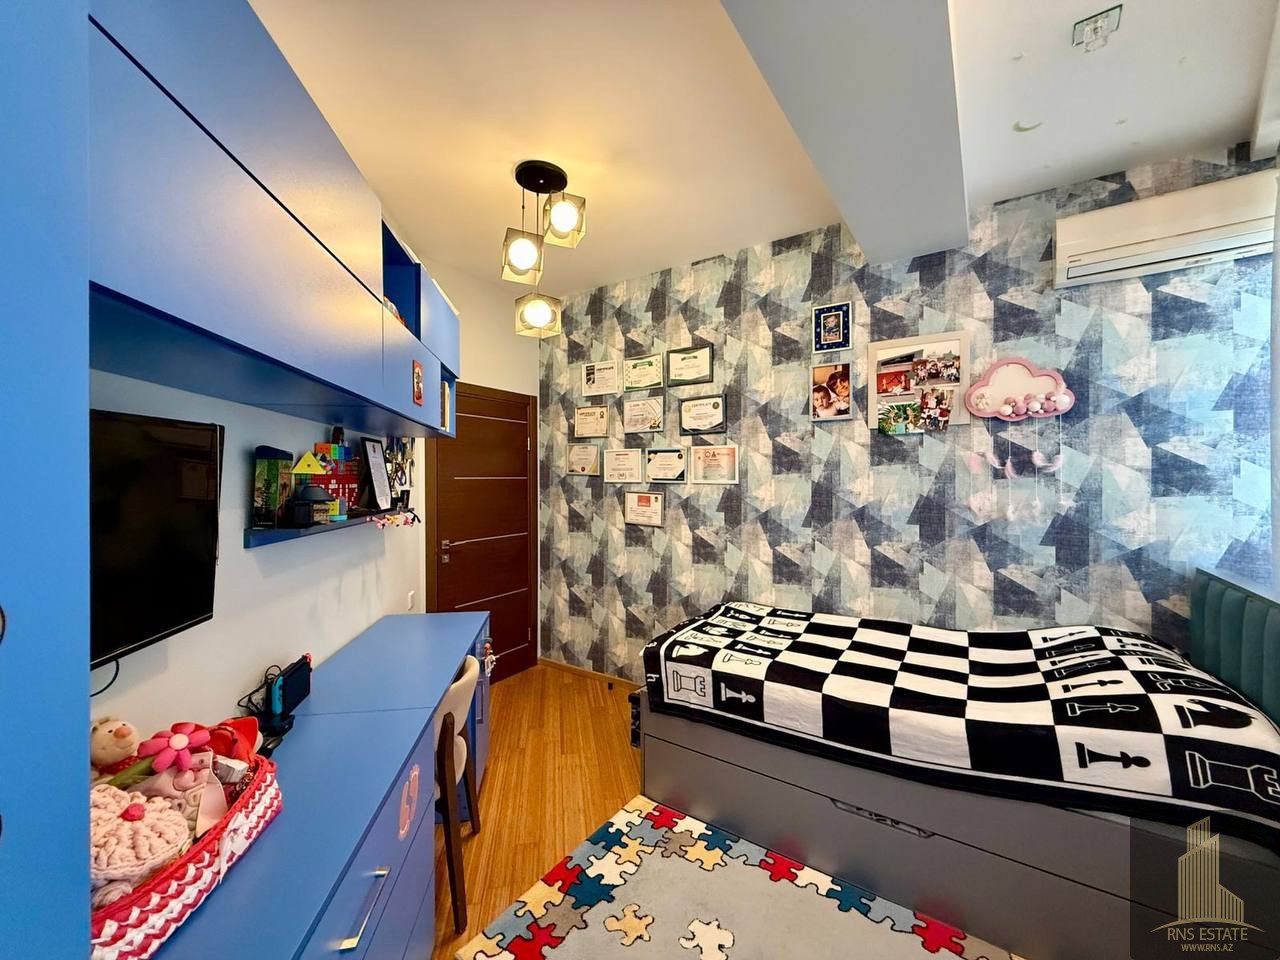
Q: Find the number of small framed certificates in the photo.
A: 11